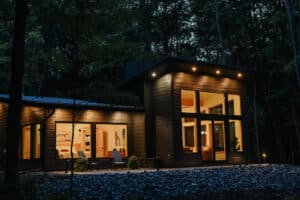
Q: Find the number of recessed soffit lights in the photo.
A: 4